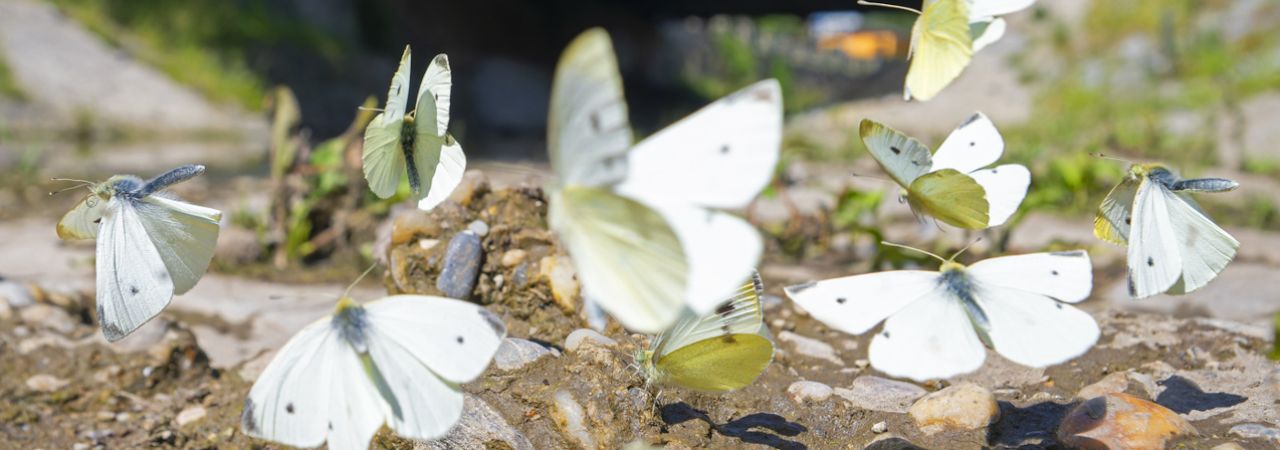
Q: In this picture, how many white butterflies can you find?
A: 9